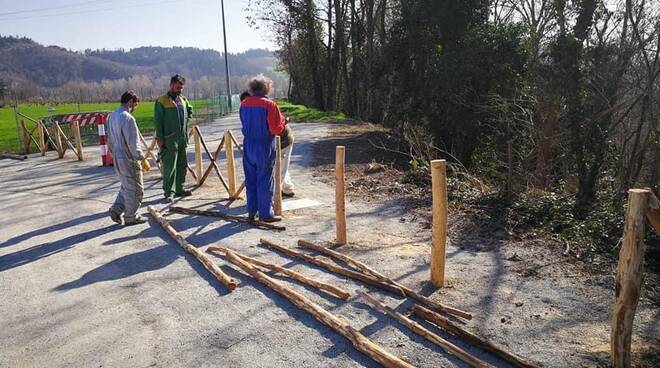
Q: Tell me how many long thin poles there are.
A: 8